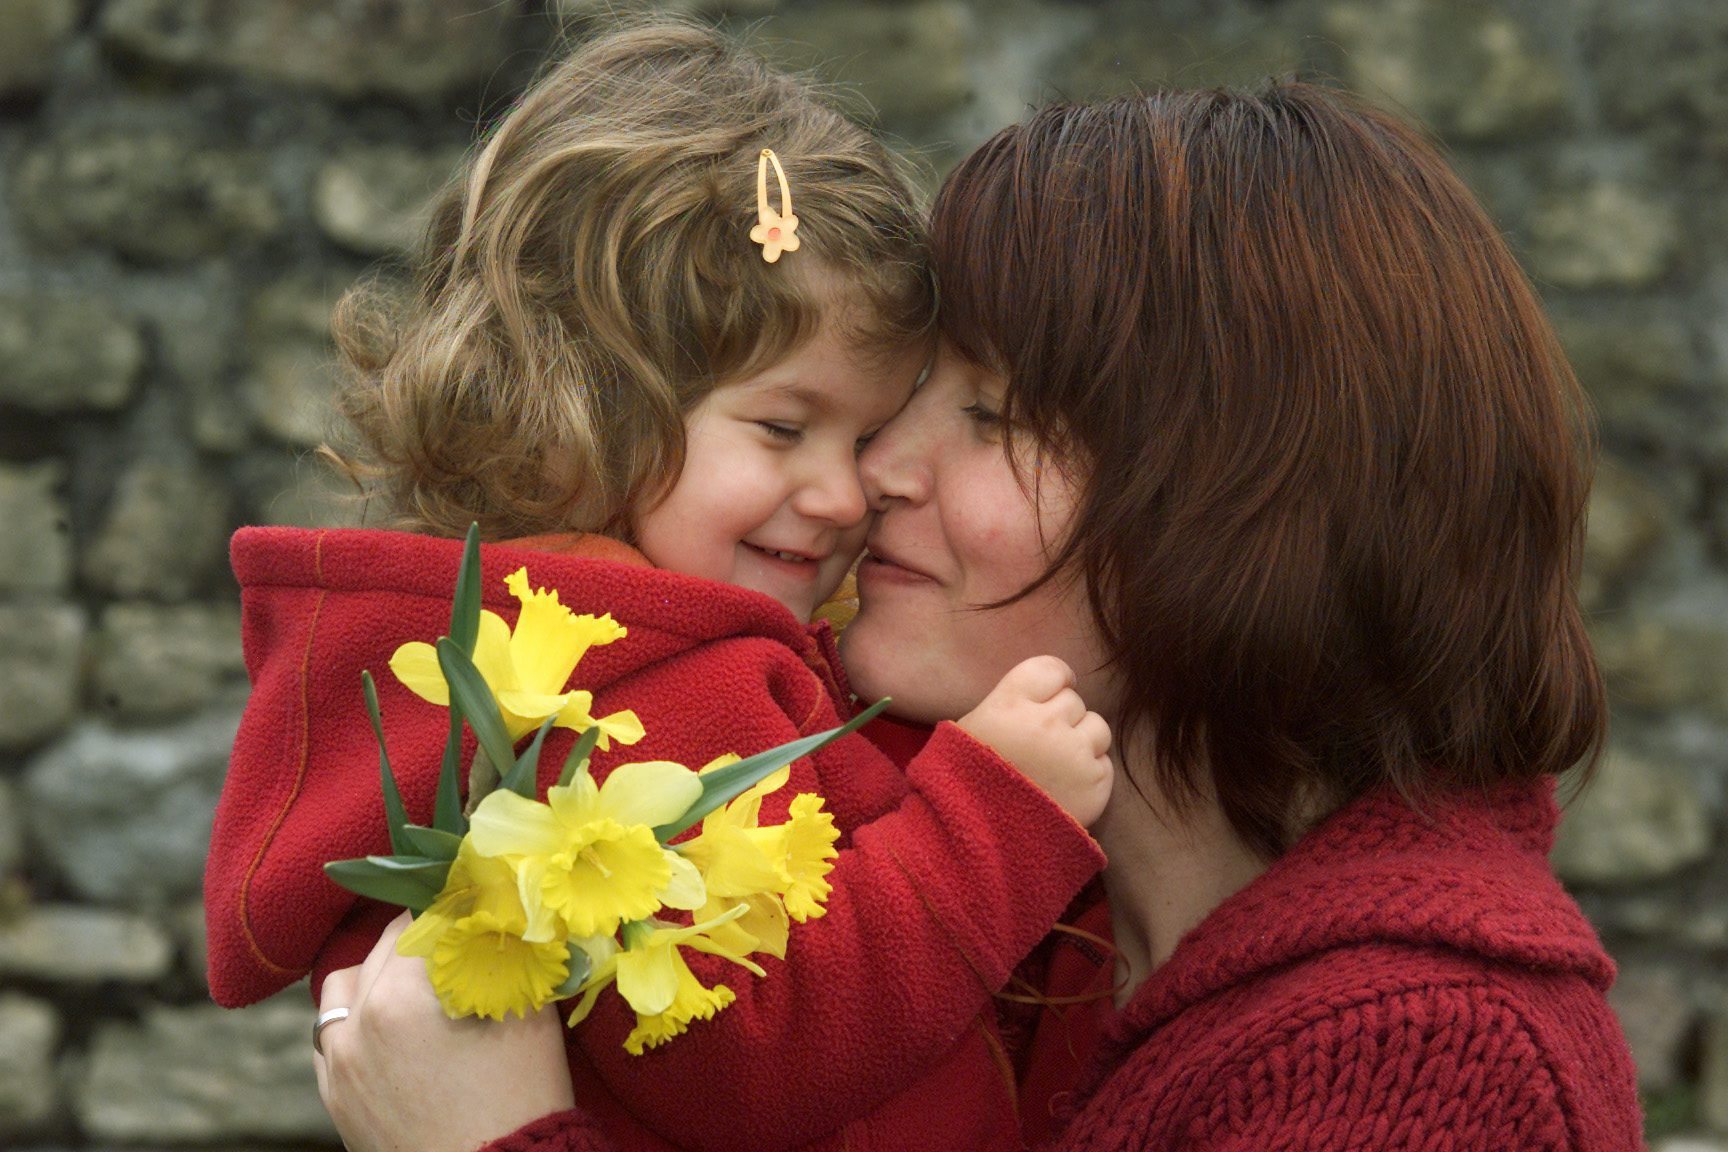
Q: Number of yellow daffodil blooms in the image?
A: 5